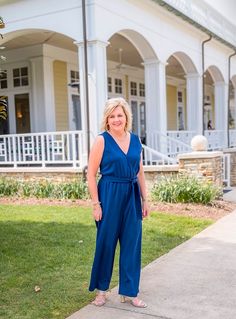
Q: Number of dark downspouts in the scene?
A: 3